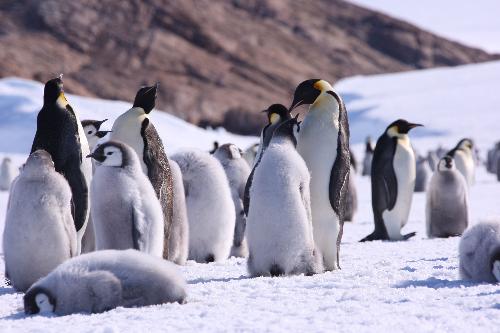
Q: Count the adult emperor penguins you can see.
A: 6